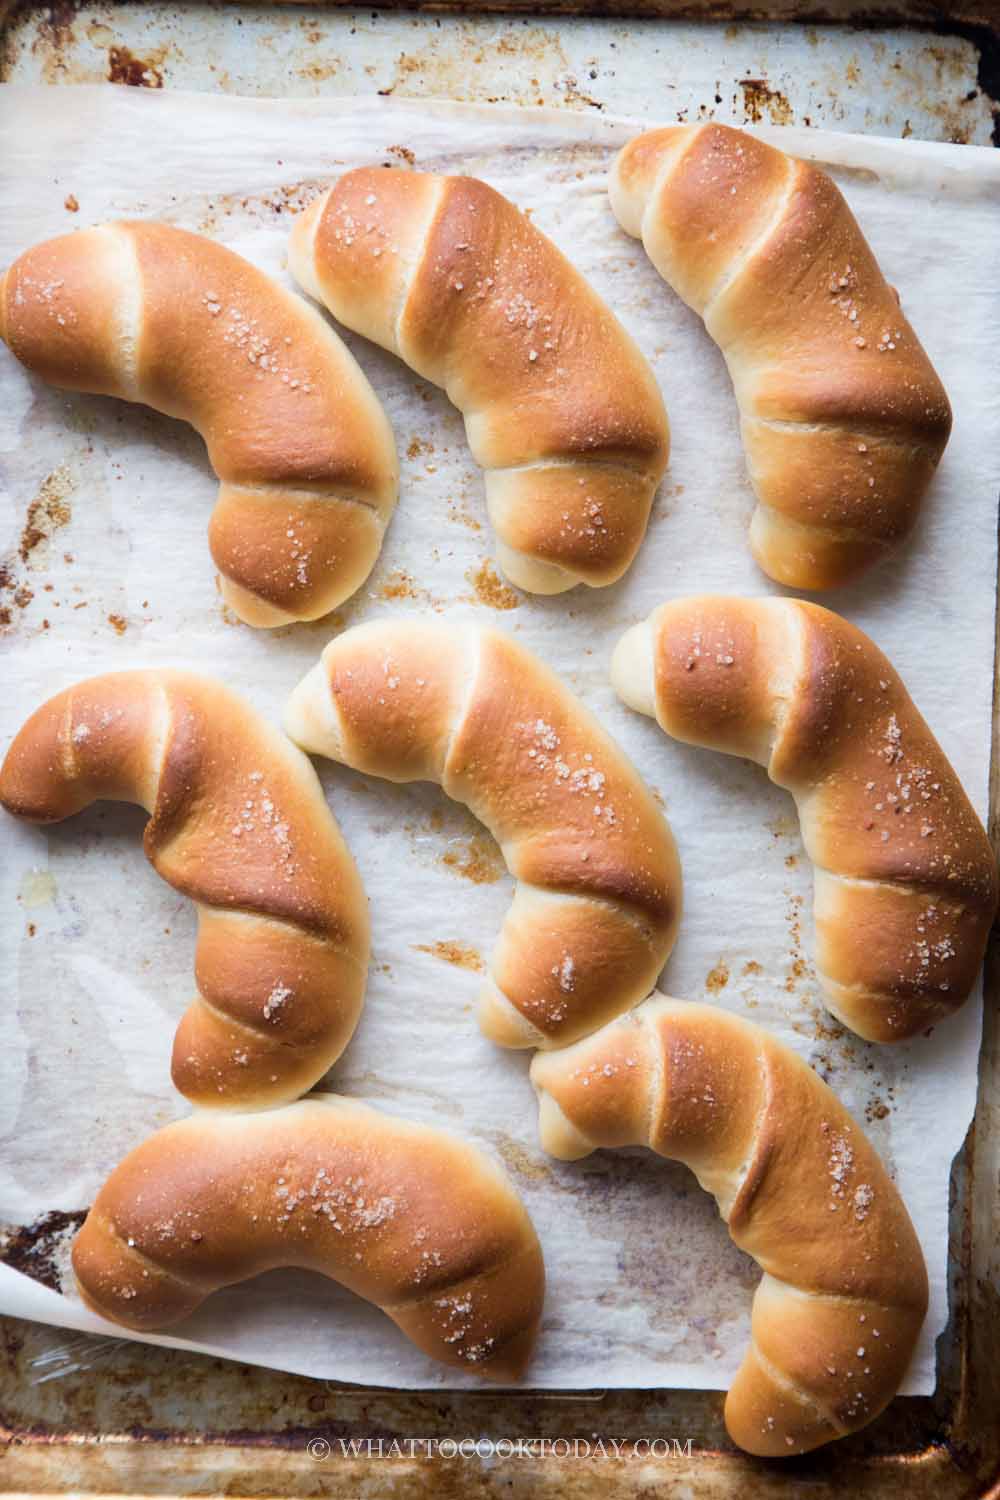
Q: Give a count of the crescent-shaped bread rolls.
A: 8